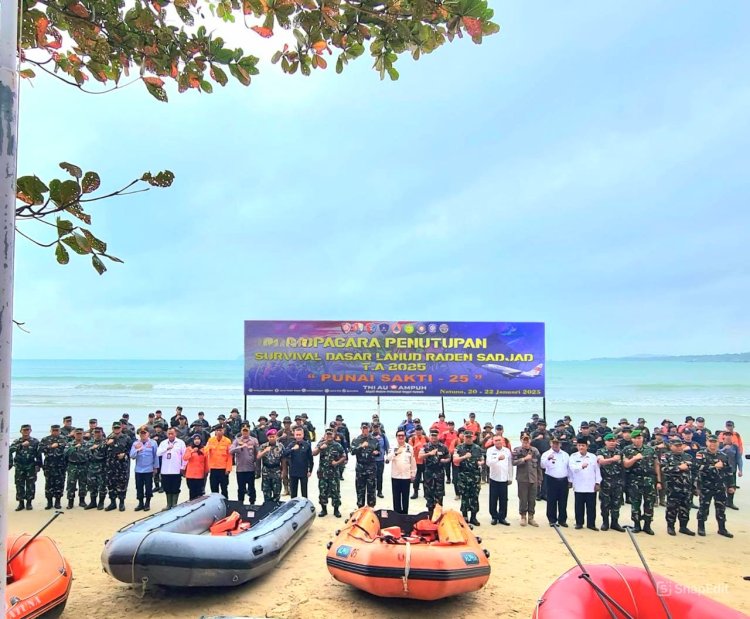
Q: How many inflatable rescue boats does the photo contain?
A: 4